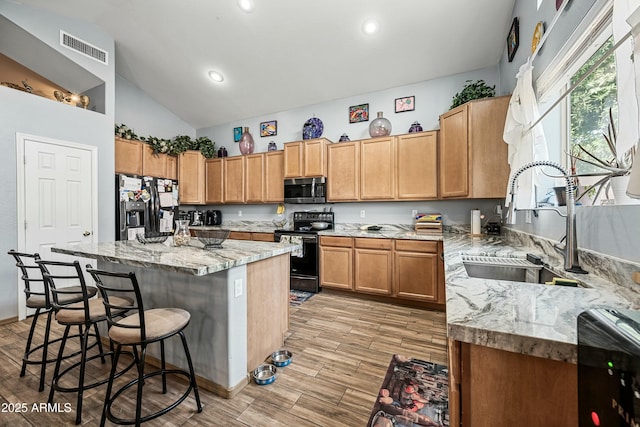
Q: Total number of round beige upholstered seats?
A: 3